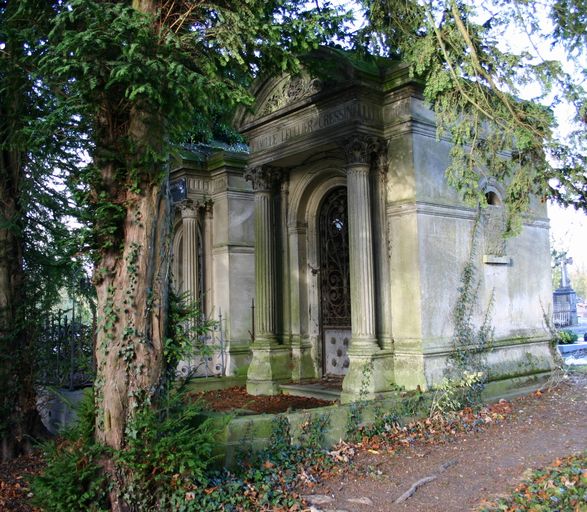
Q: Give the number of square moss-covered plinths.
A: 2